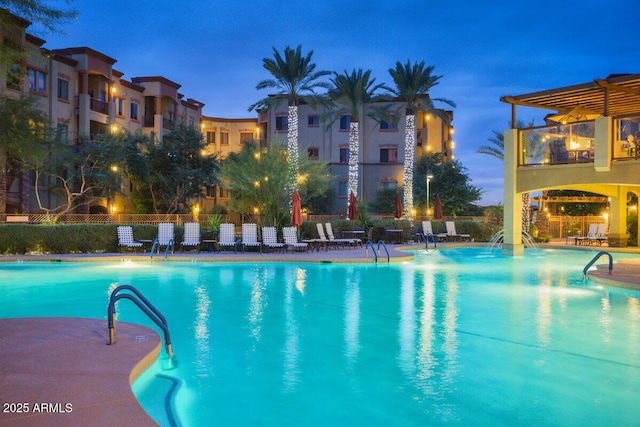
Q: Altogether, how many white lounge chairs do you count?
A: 13